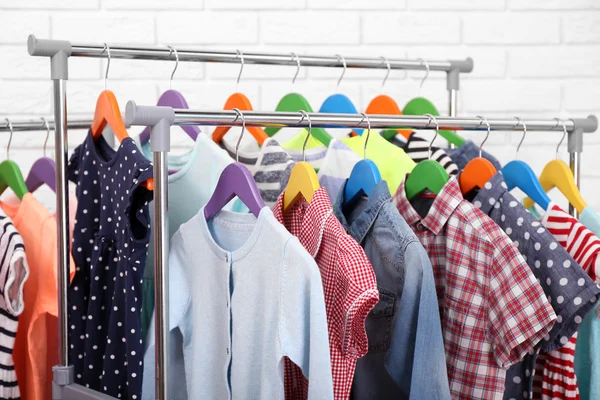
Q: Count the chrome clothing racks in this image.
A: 3